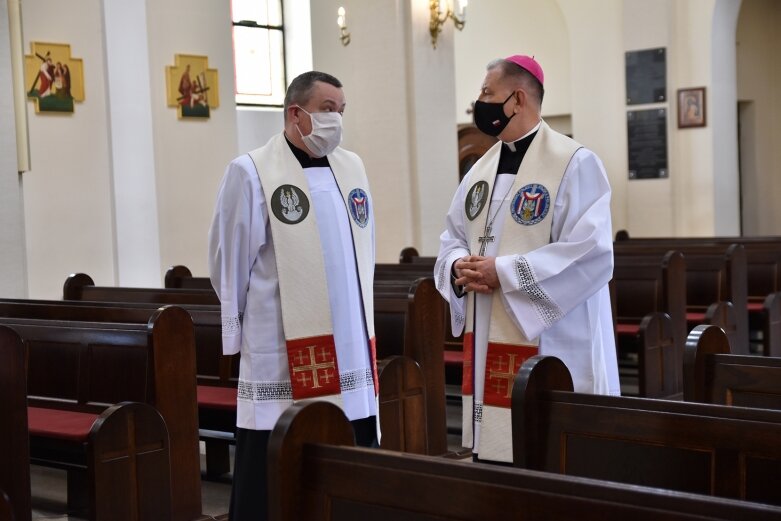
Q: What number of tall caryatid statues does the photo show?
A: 0